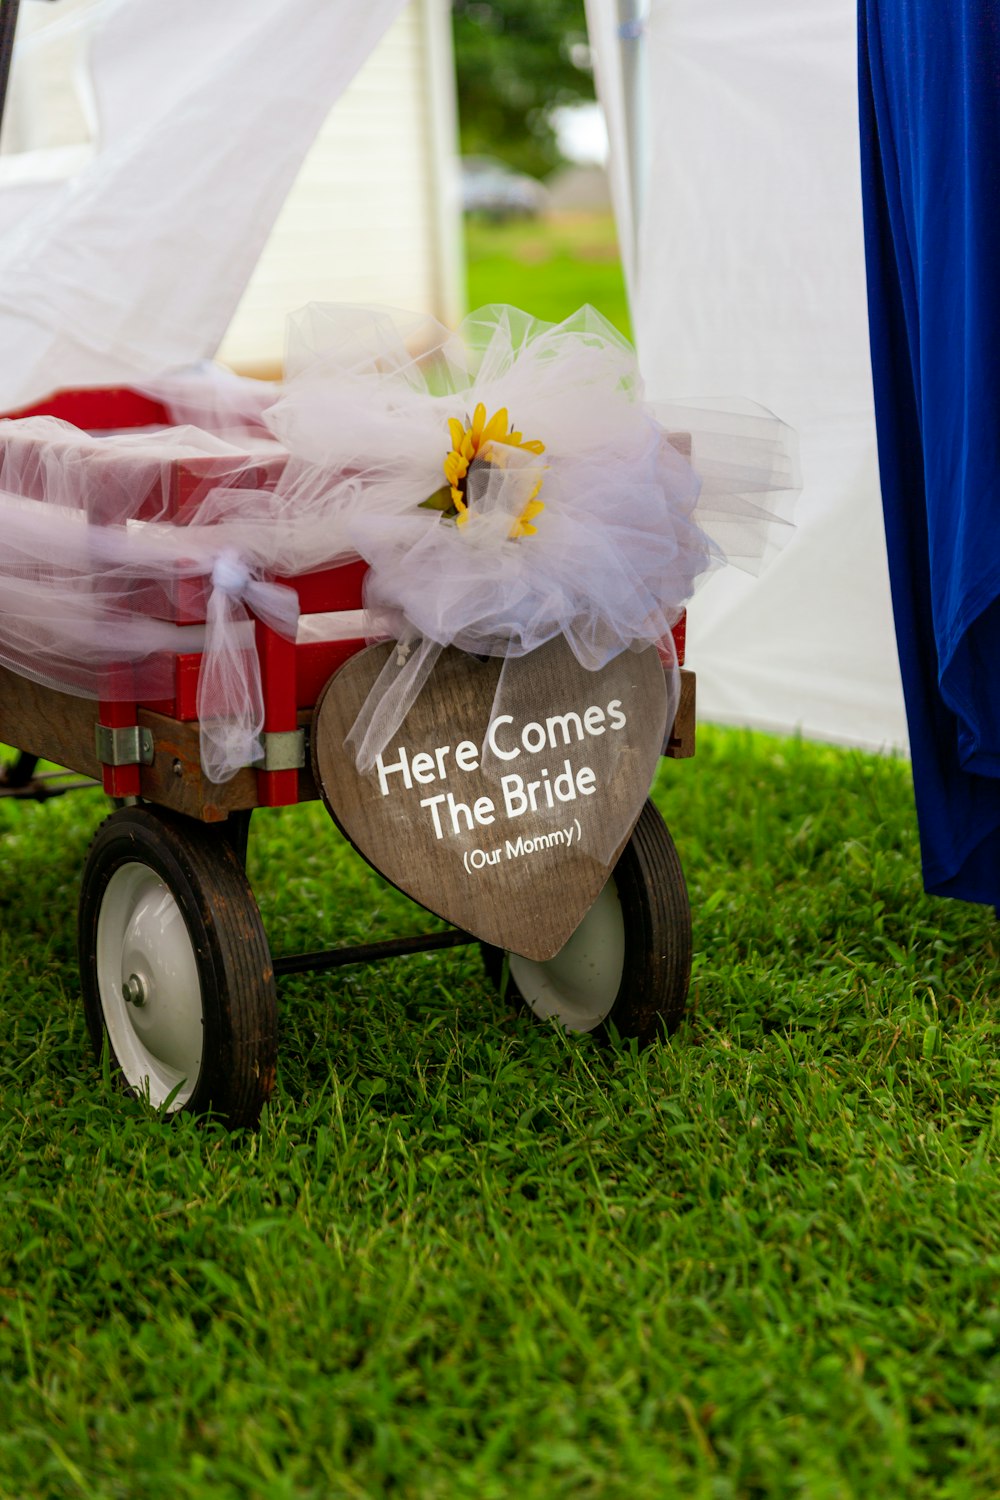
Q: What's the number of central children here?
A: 0